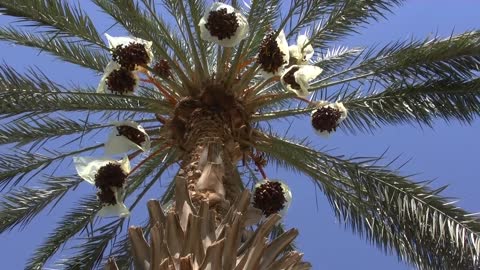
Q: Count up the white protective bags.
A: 11